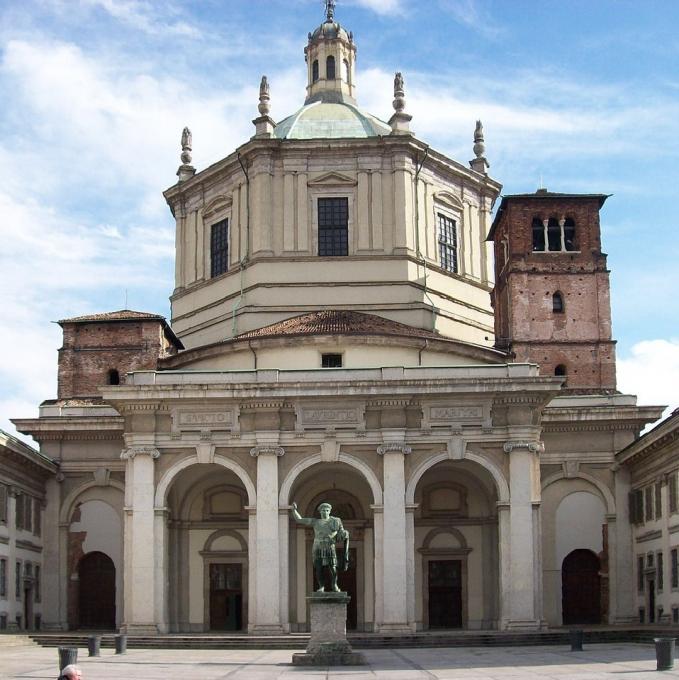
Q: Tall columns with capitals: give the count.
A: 4